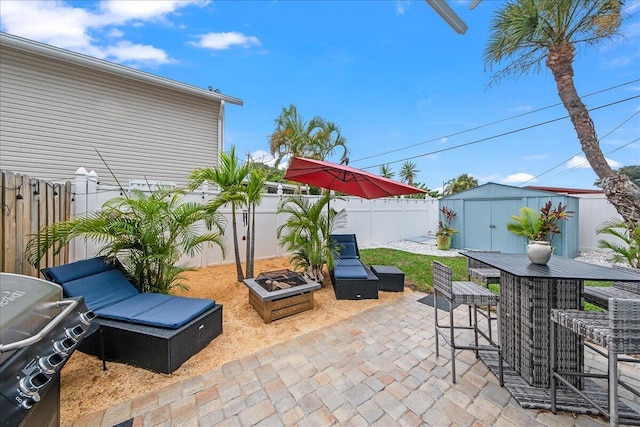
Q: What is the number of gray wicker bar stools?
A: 4